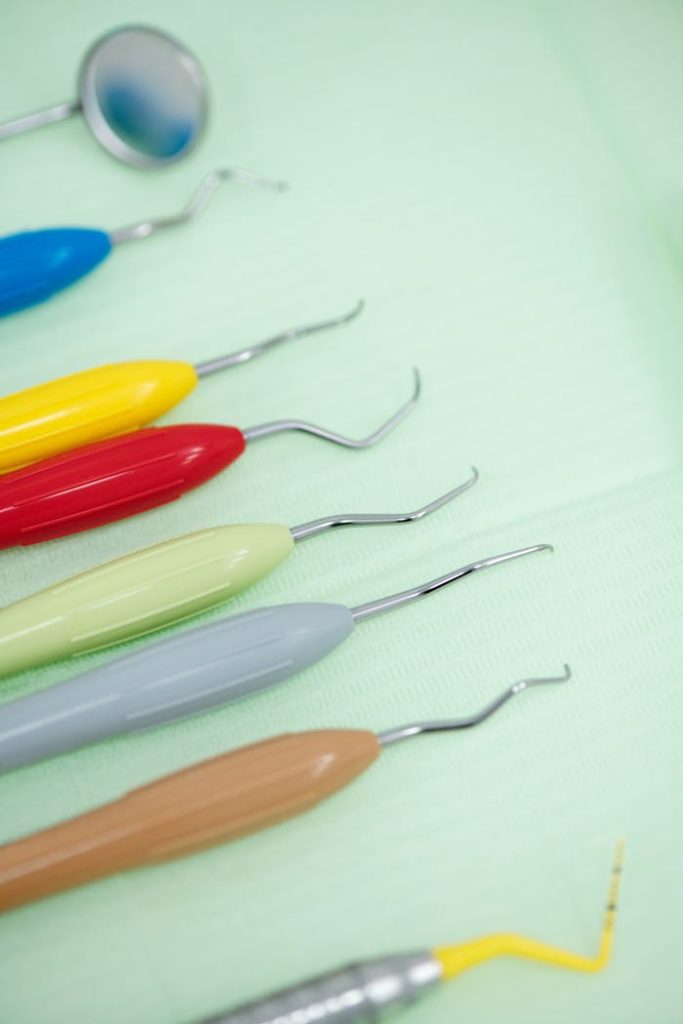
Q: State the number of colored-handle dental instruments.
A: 6